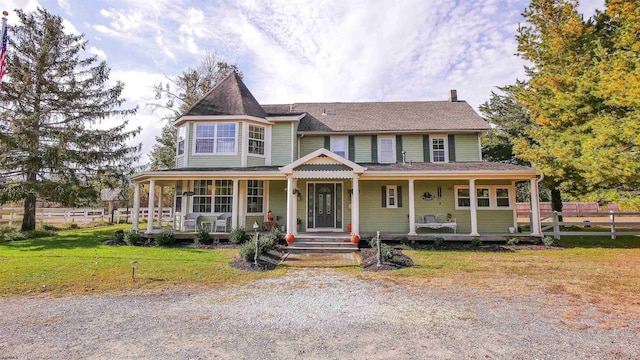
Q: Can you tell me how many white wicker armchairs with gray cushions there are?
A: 2